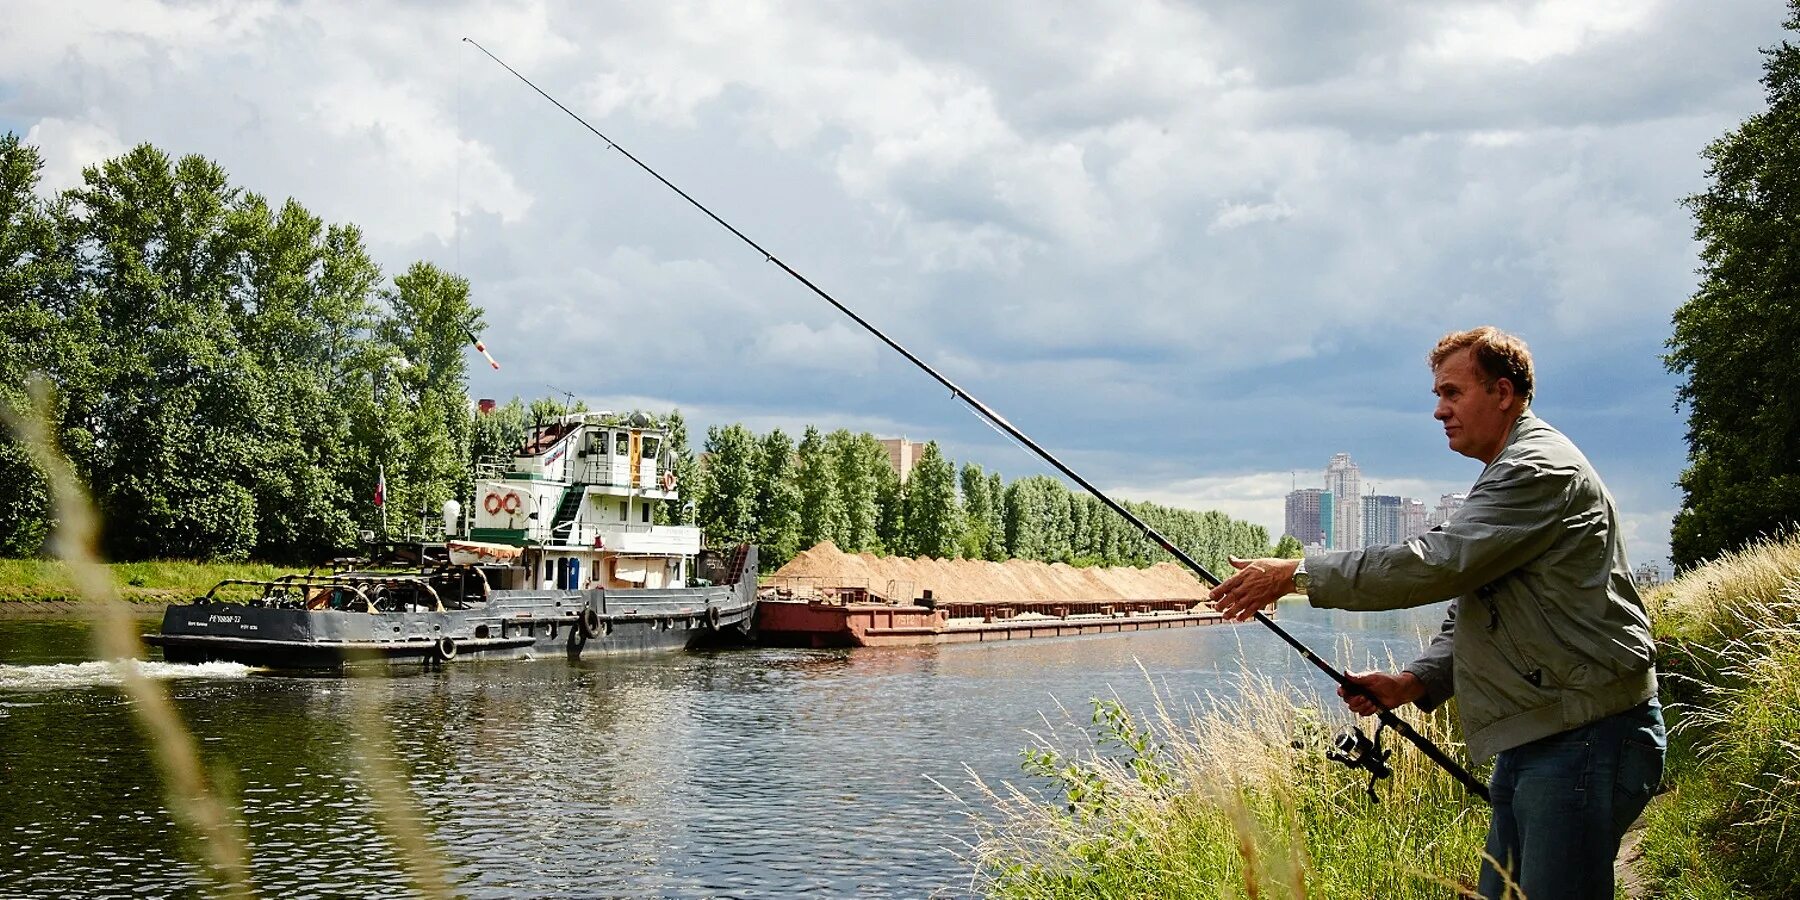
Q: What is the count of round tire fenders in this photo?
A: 3